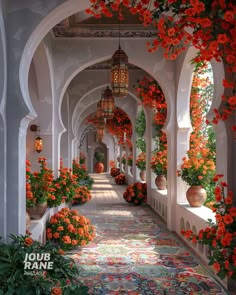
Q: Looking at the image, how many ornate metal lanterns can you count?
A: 5